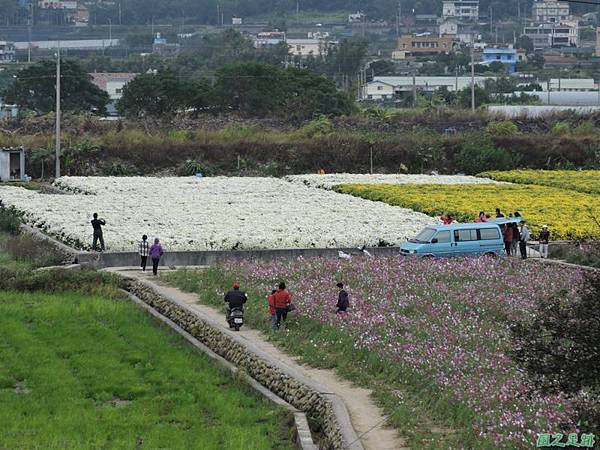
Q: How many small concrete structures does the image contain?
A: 1